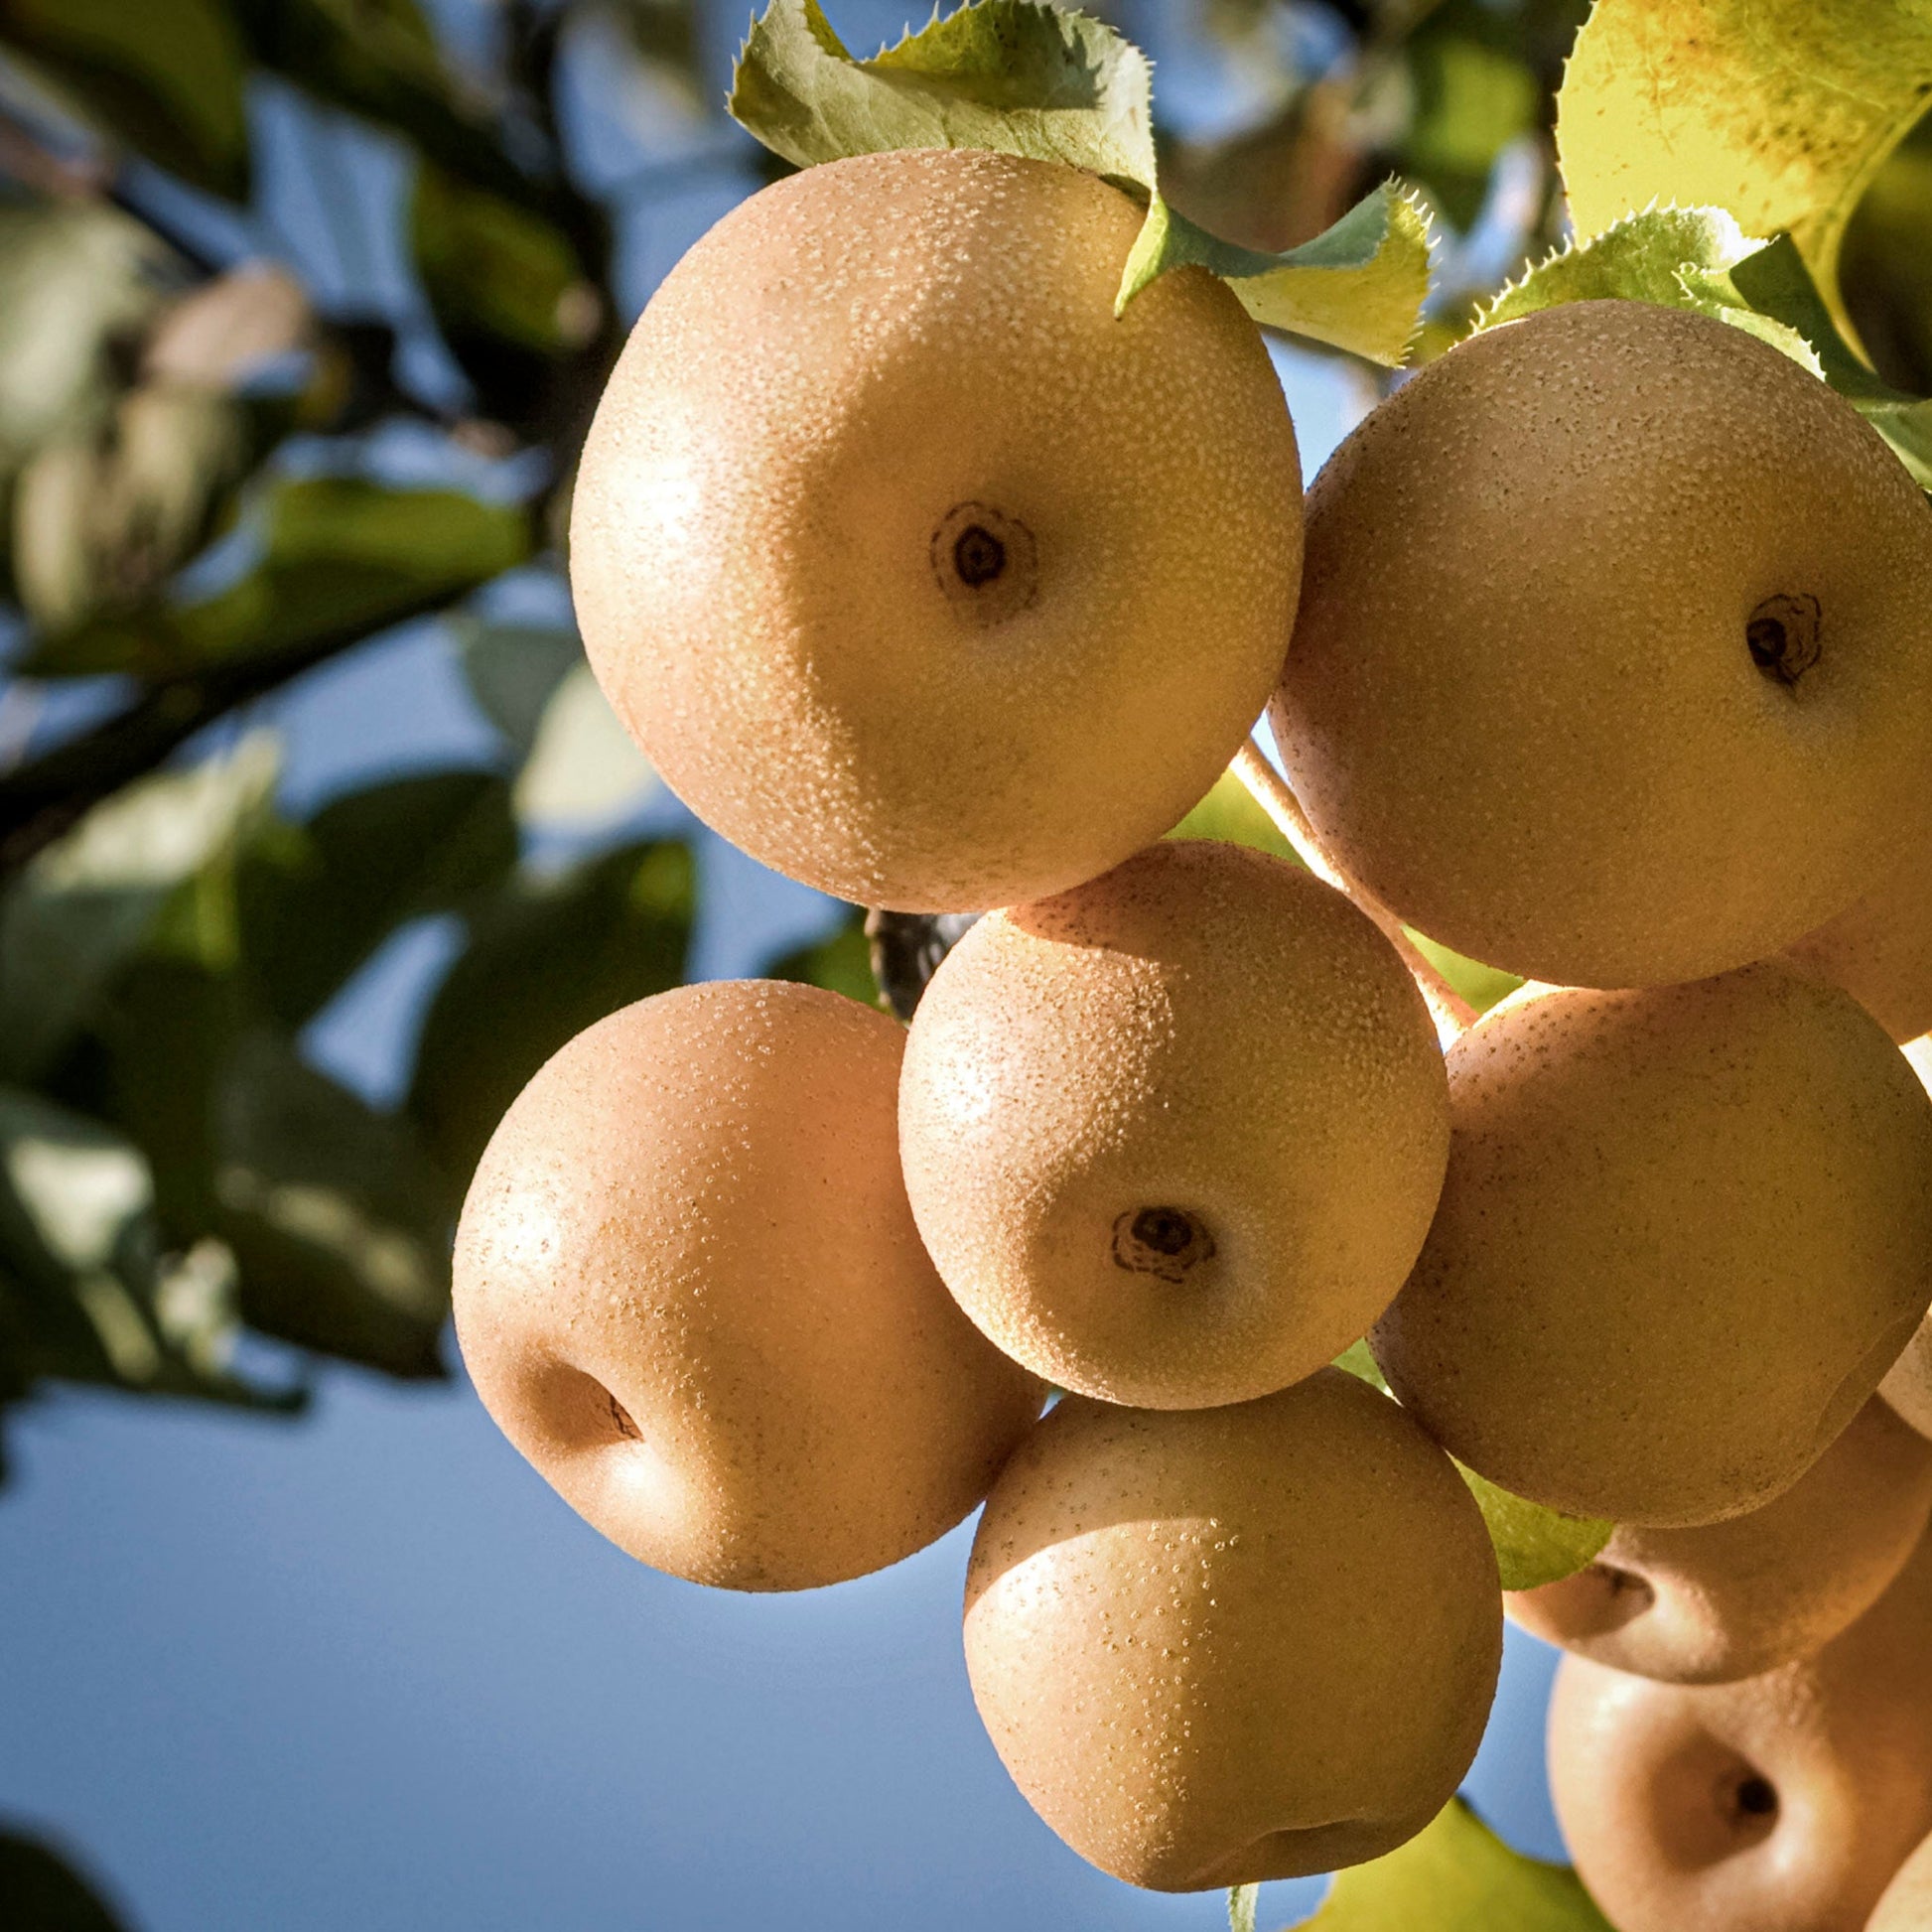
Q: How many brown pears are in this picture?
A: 11